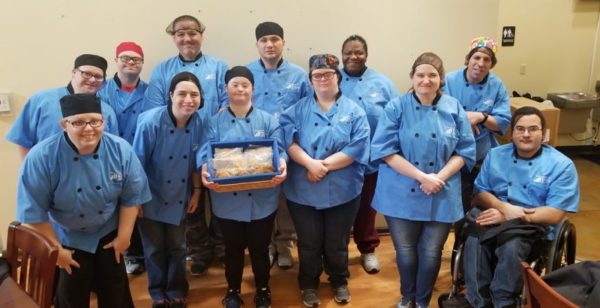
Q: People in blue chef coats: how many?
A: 12